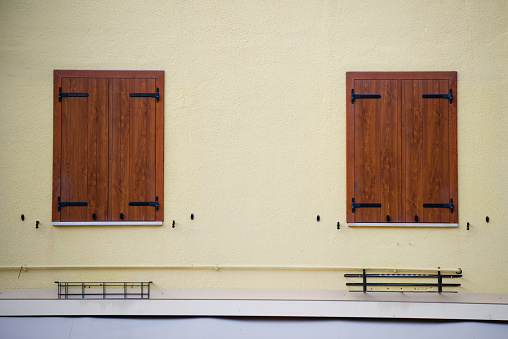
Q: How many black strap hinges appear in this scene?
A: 8